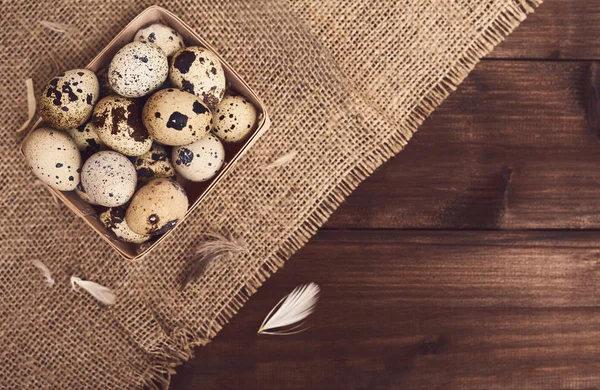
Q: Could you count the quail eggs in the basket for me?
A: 14